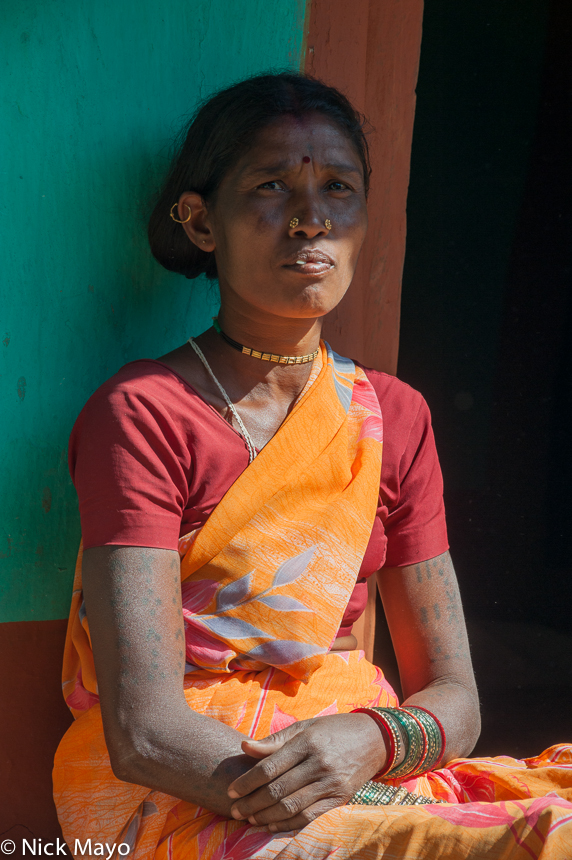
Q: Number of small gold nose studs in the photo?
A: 2